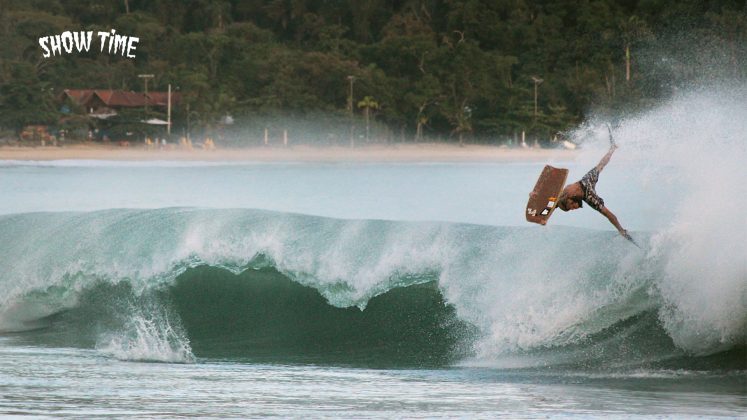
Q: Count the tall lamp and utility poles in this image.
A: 4